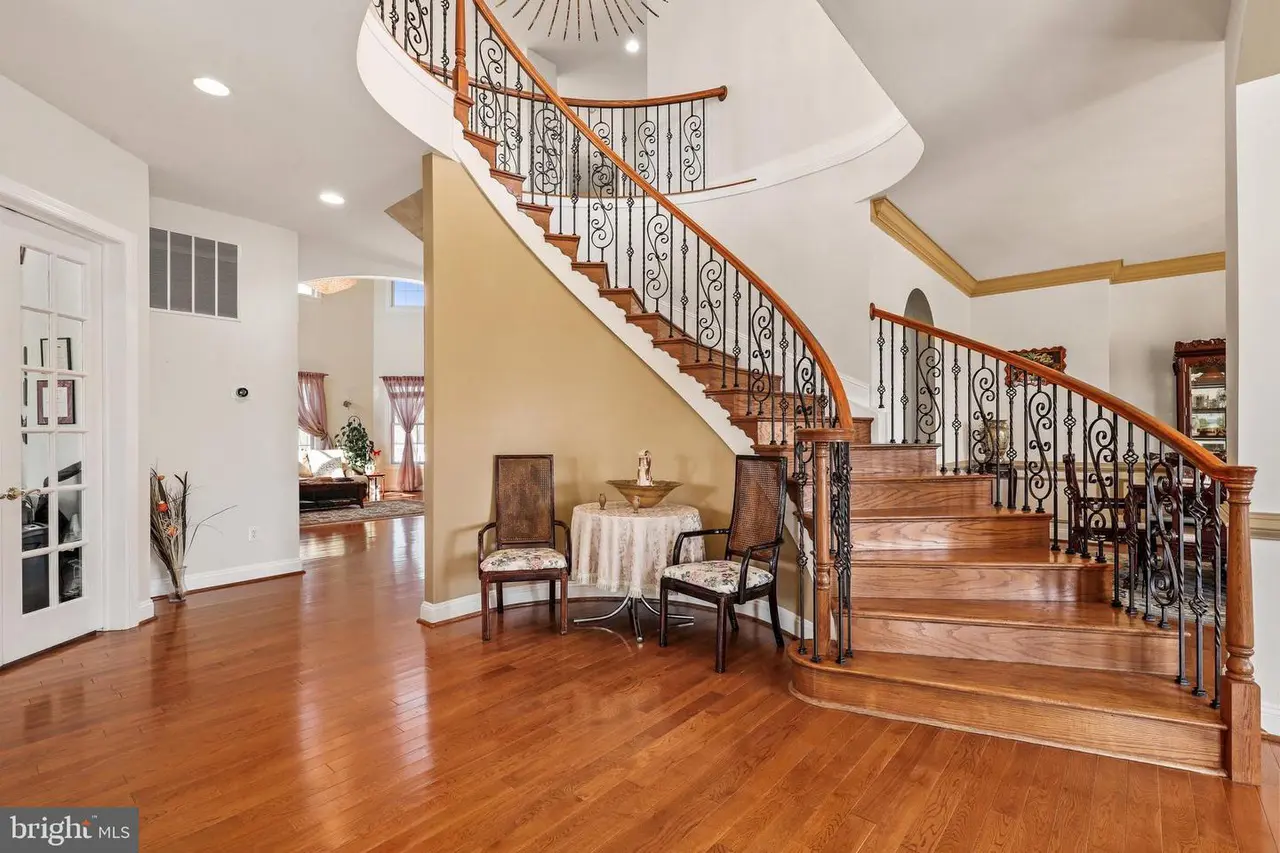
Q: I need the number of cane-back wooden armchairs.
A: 2